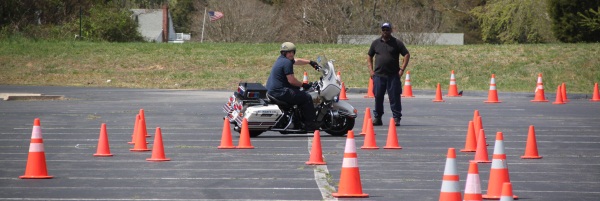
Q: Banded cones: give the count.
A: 12